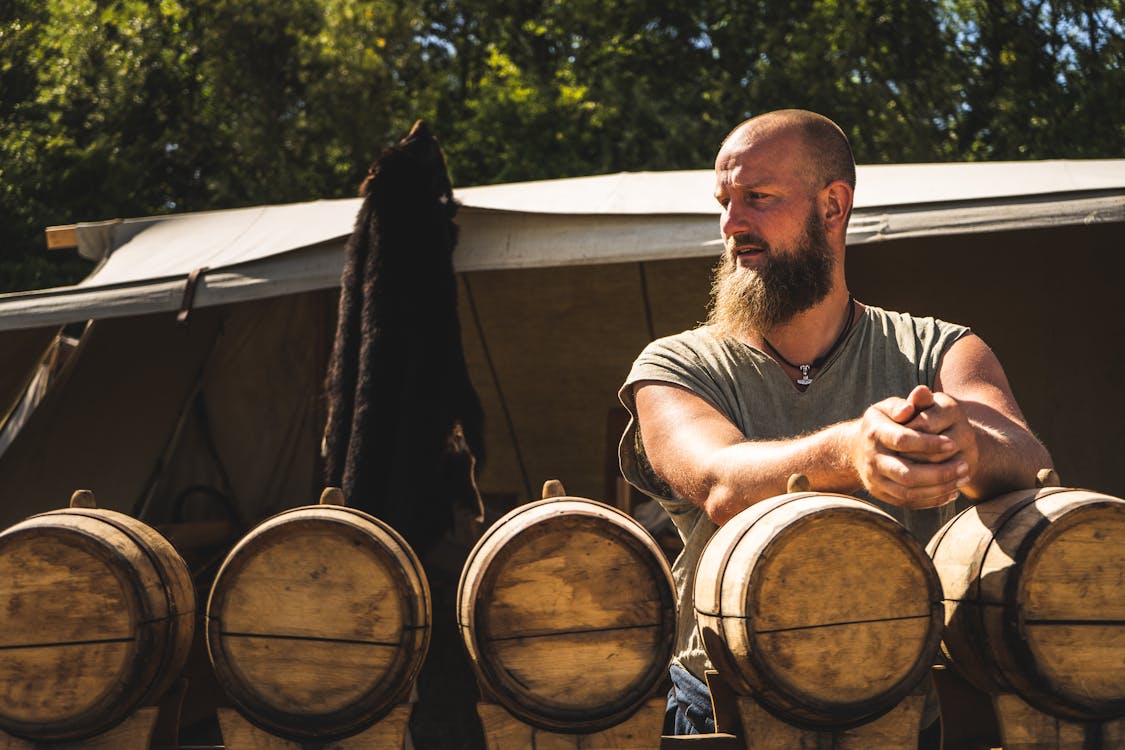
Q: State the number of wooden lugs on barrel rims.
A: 5